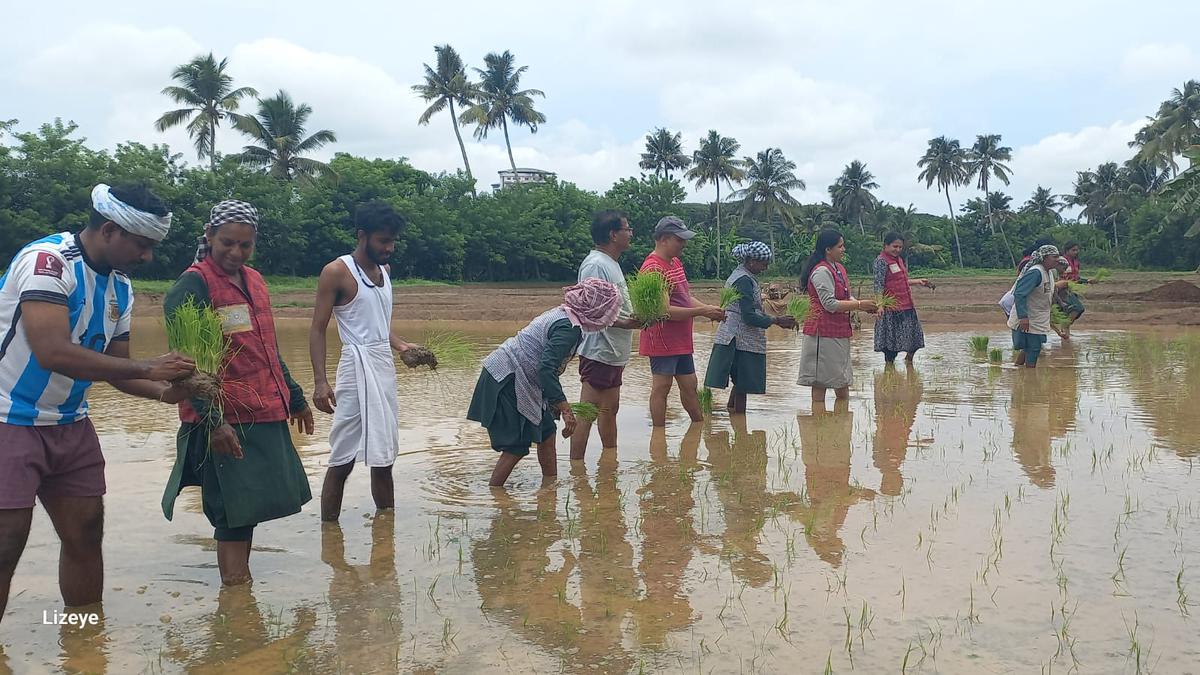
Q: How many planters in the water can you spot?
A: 13